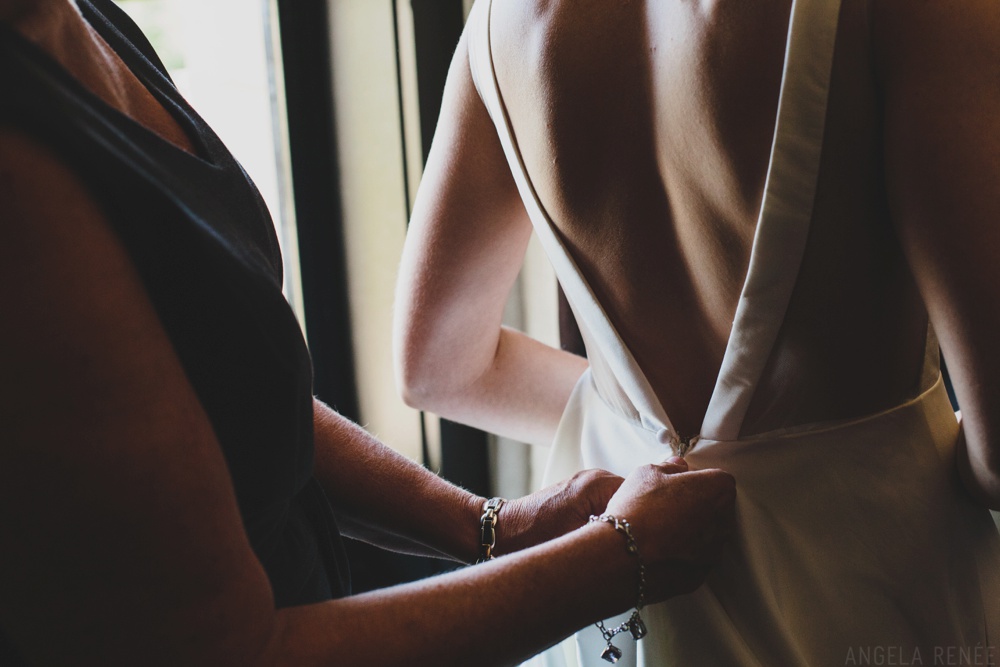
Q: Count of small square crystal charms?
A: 2